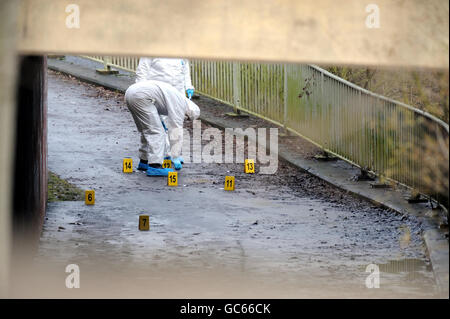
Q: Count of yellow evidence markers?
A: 7